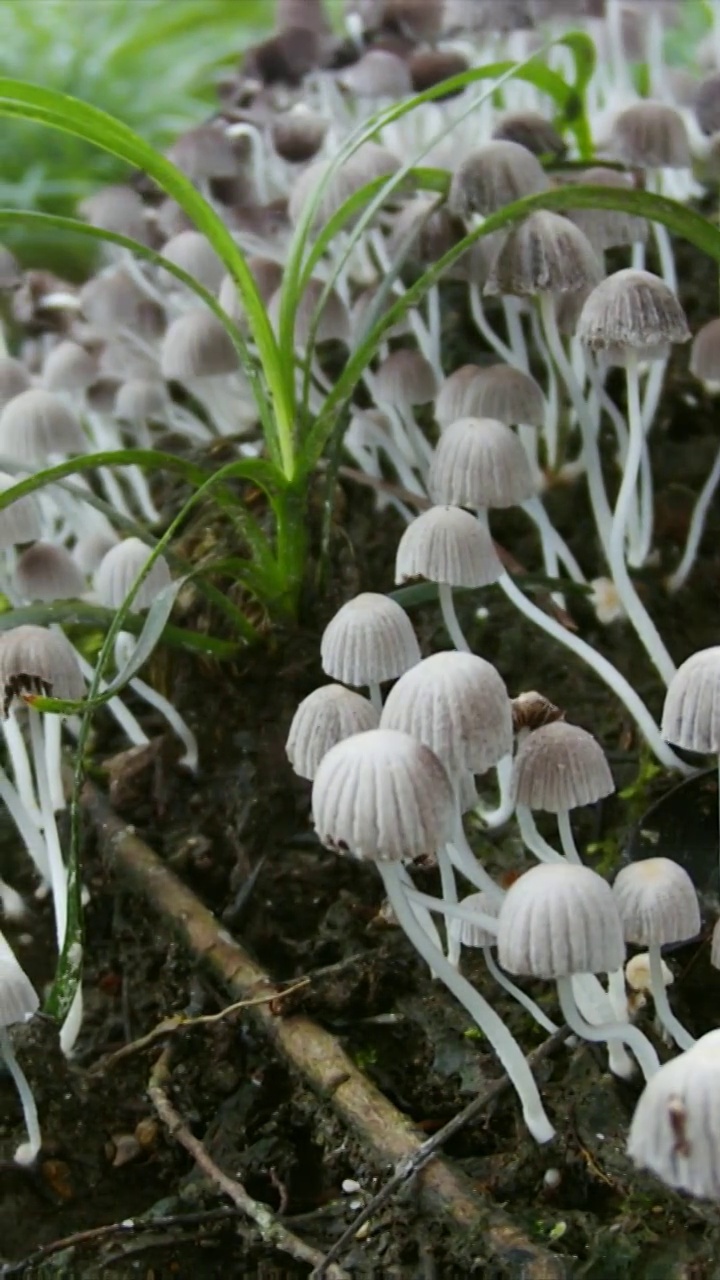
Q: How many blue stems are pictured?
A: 0